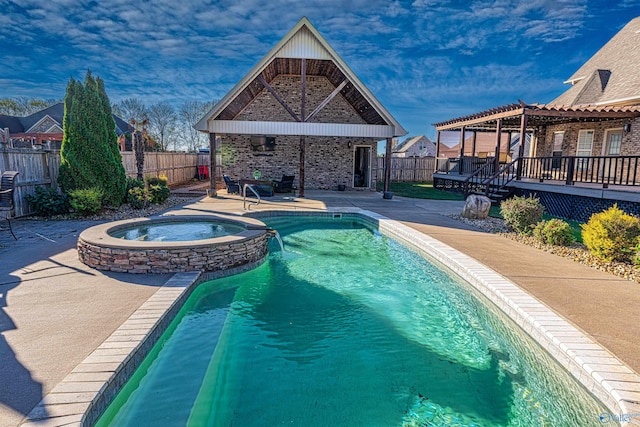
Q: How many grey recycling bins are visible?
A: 0